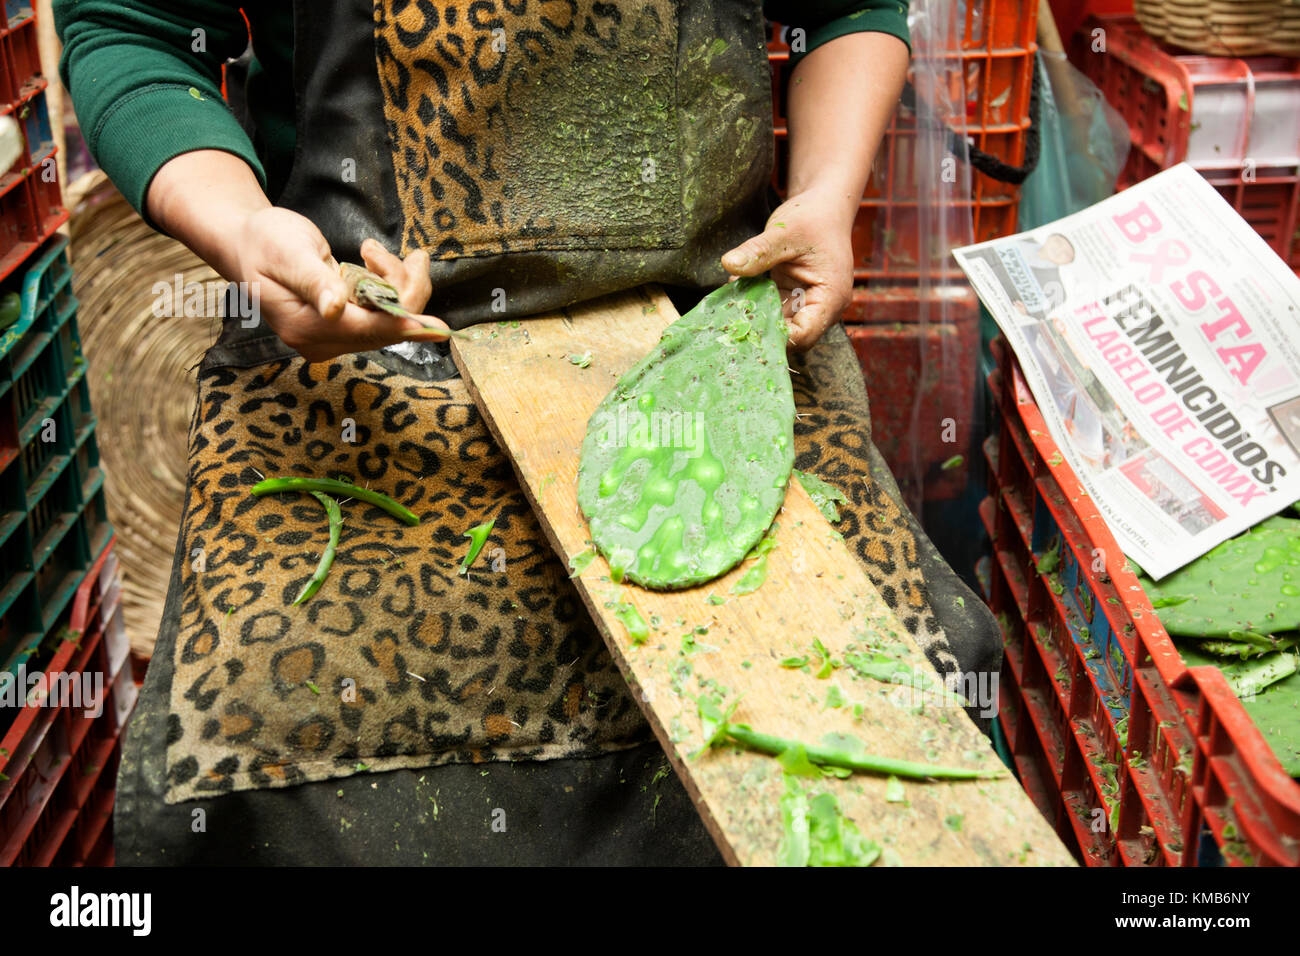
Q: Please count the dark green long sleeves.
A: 2